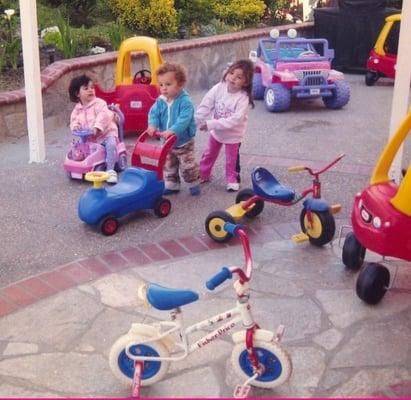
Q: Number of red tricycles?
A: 1